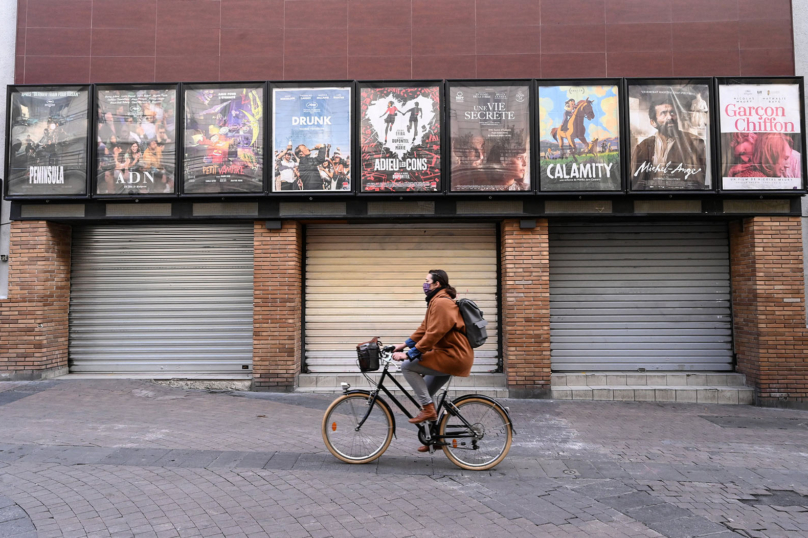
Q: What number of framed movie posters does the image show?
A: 9